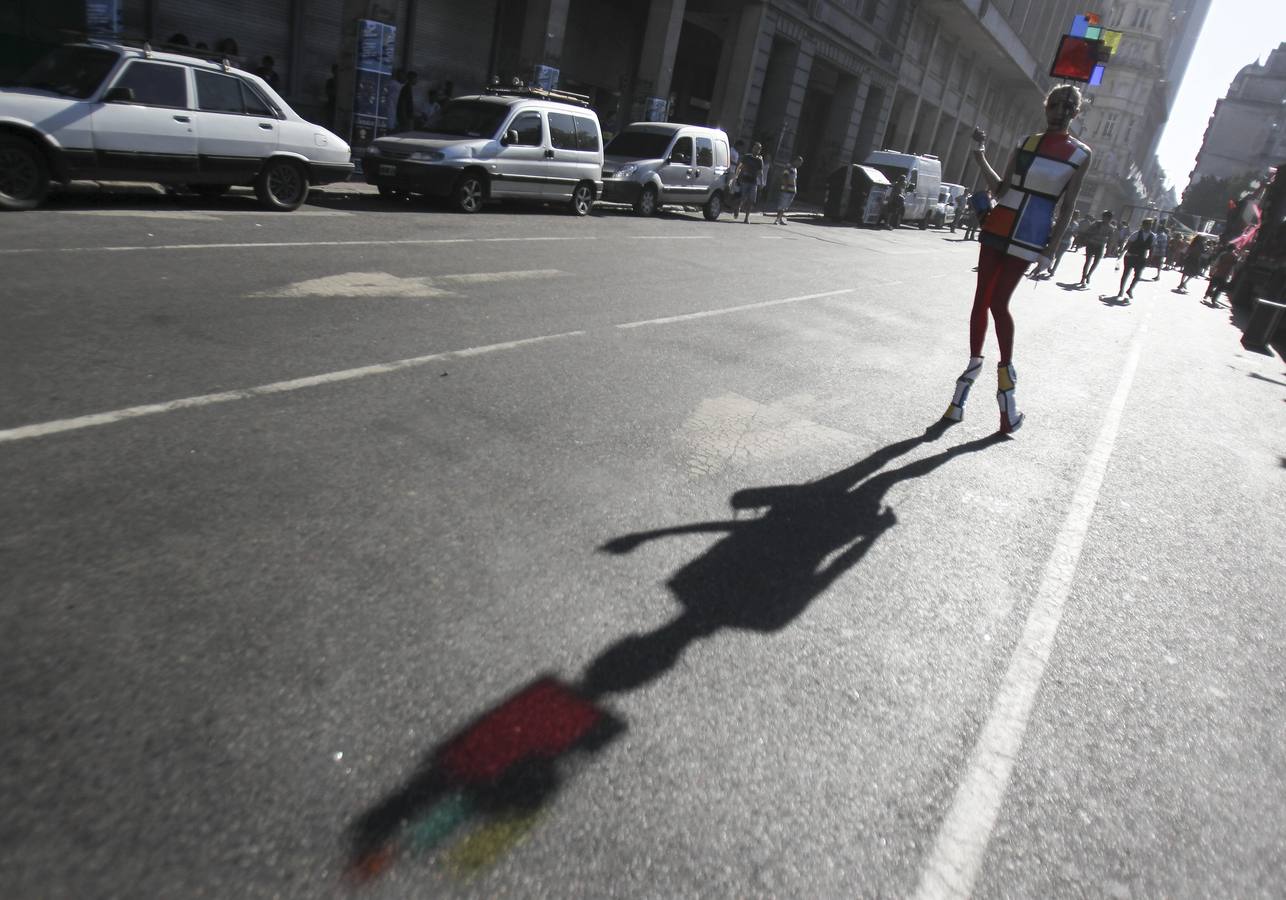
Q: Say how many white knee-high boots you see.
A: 2